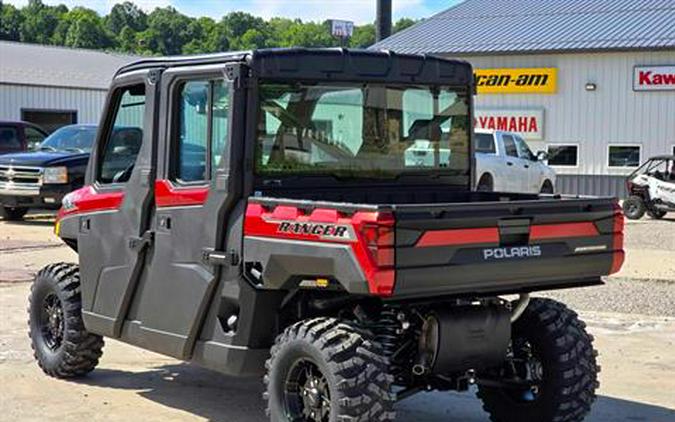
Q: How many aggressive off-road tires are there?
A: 3